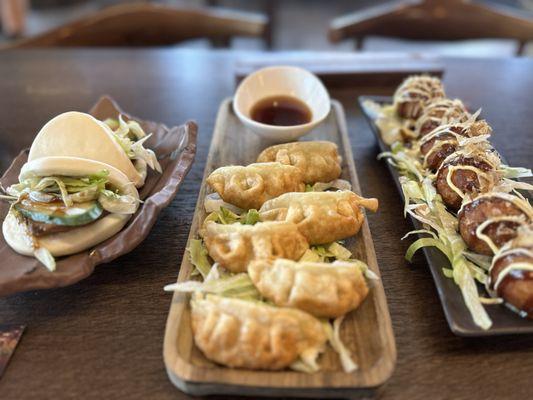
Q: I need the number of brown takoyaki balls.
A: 6